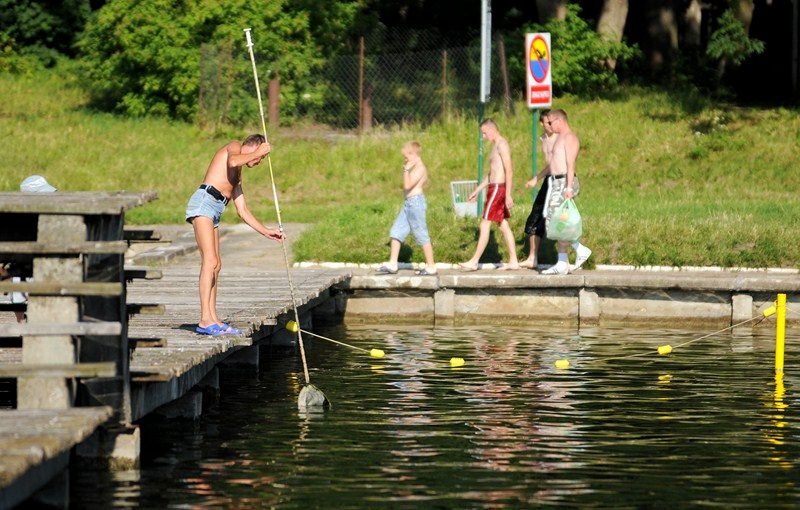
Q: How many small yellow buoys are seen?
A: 6